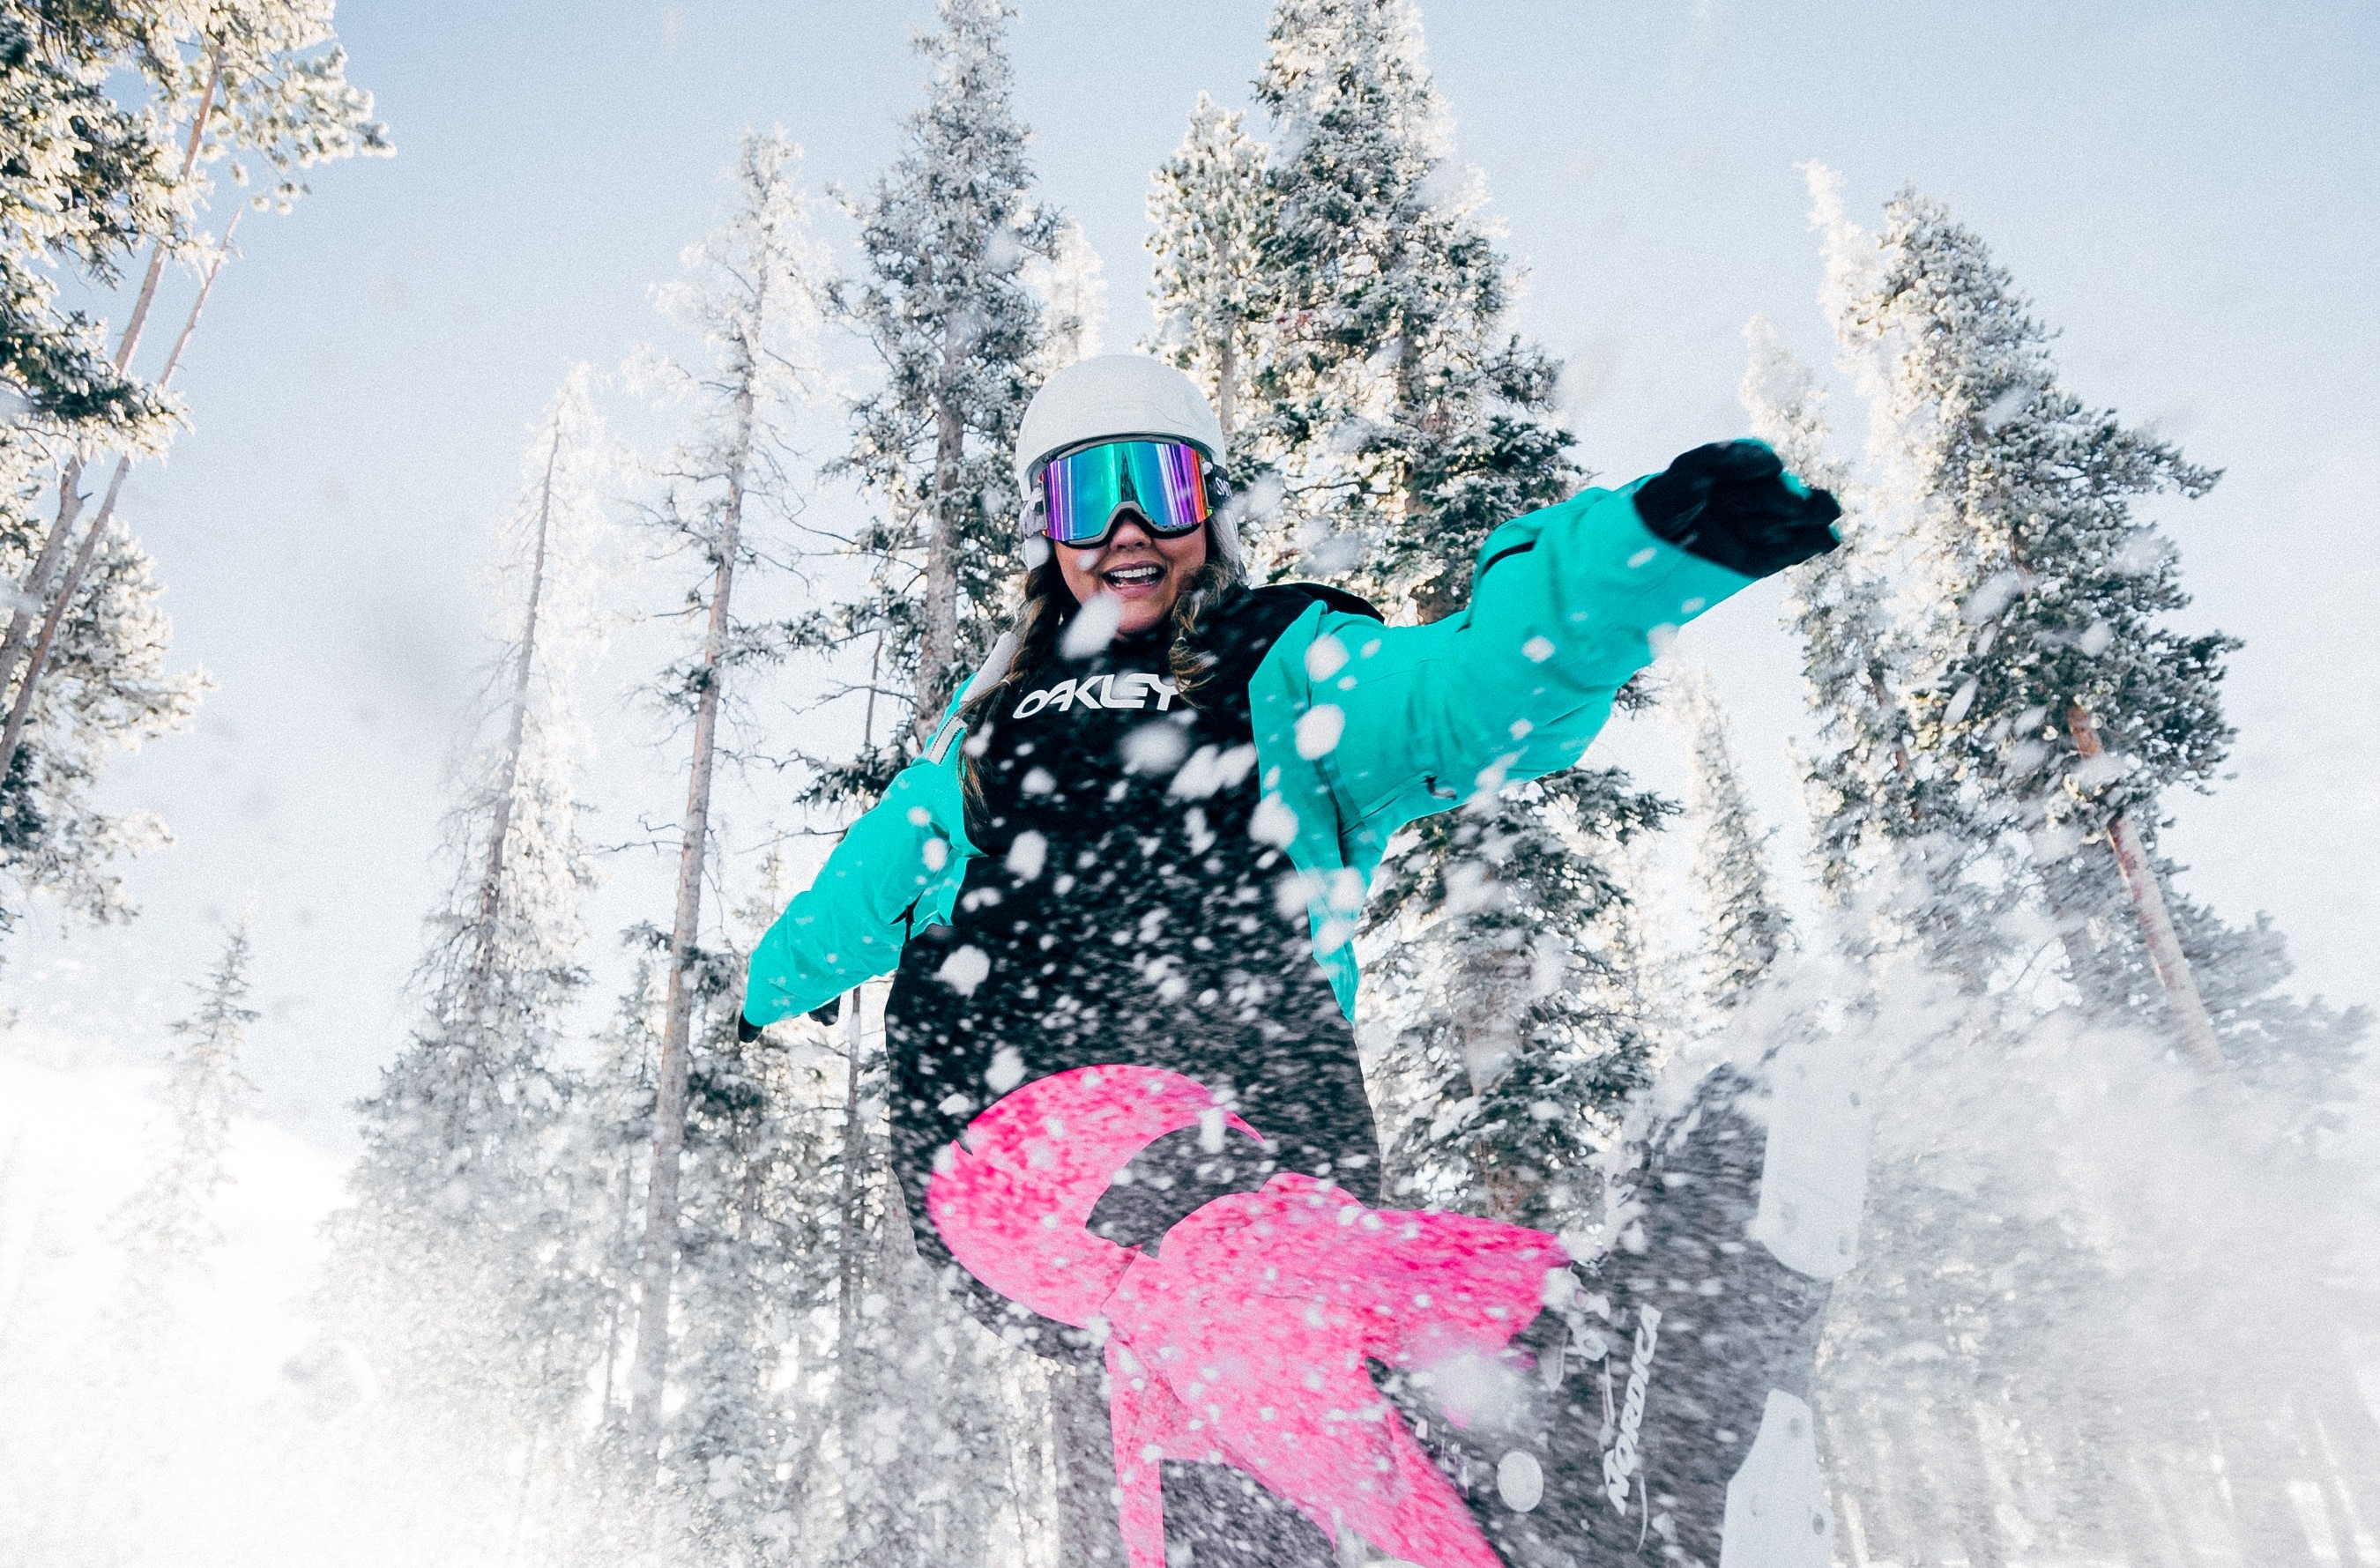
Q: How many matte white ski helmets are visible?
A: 1